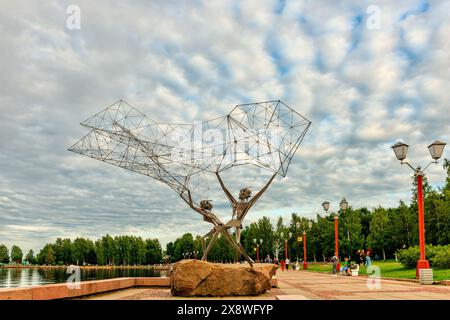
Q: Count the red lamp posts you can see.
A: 5